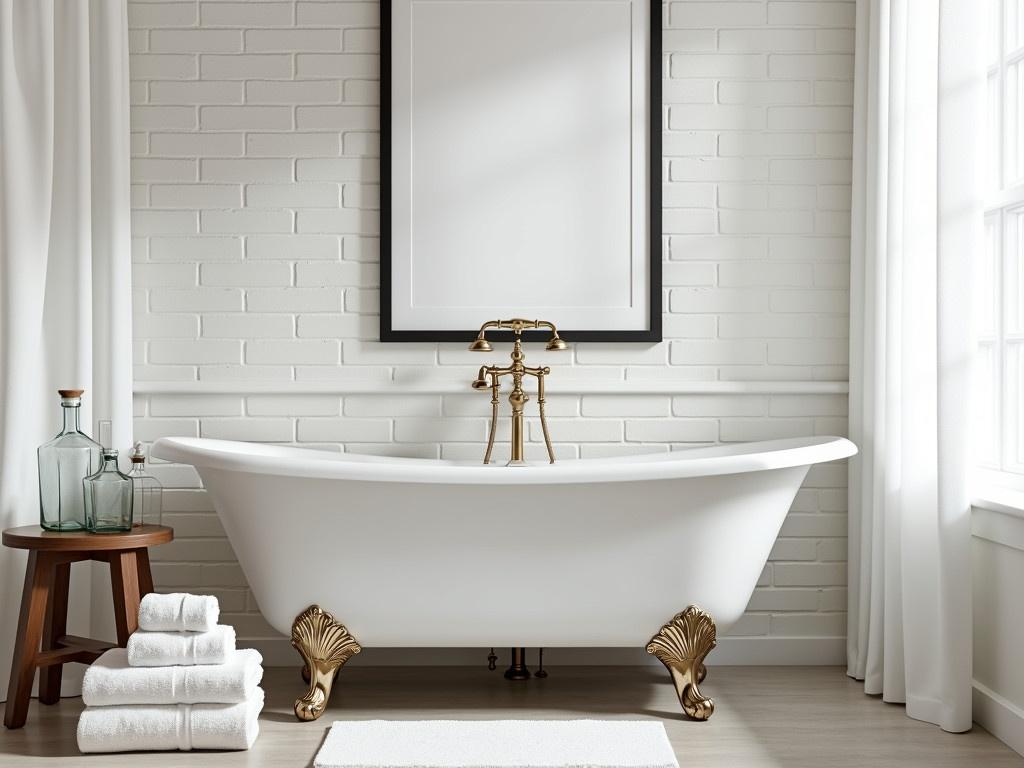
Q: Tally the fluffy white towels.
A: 4